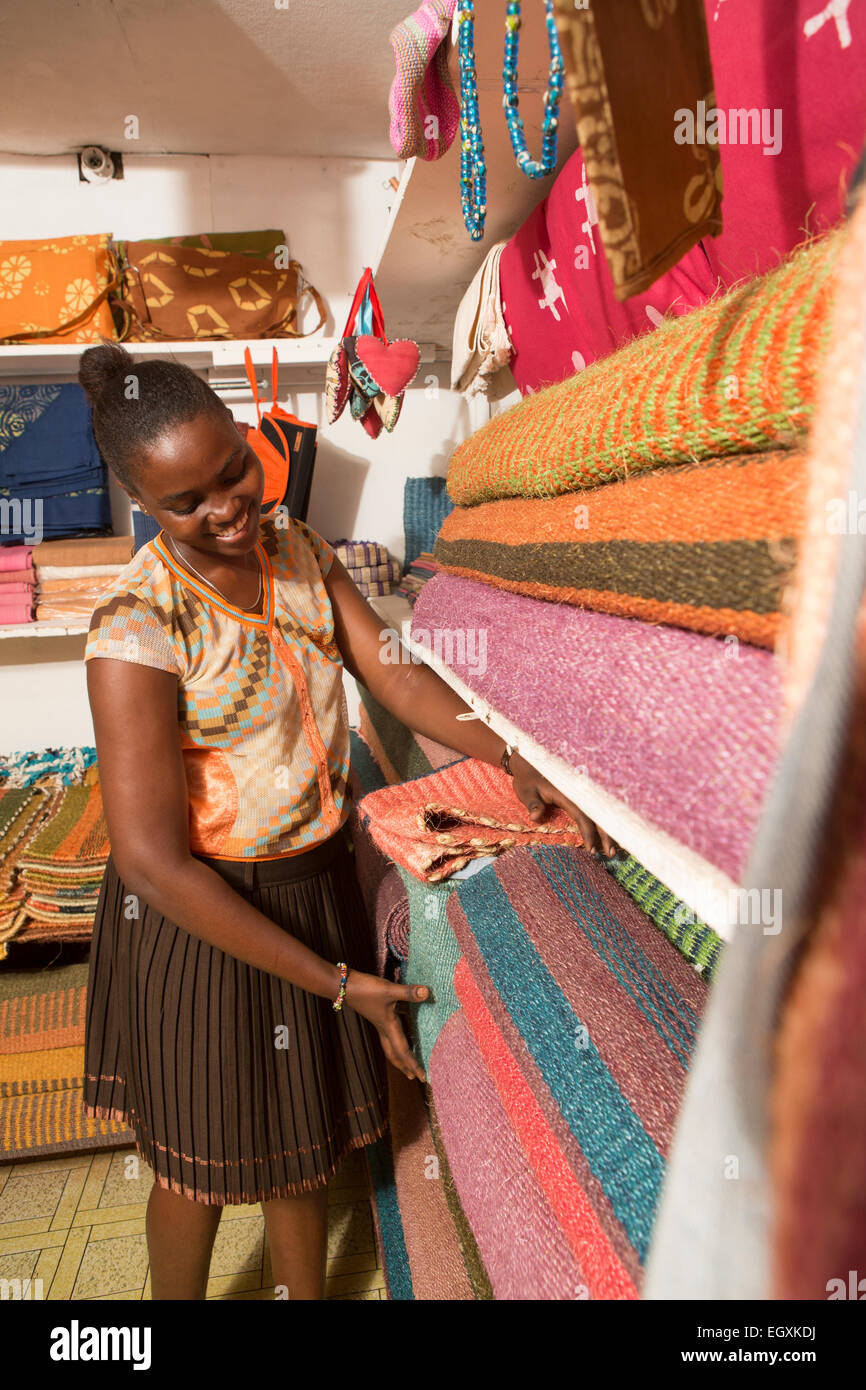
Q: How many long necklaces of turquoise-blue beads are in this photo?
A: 2